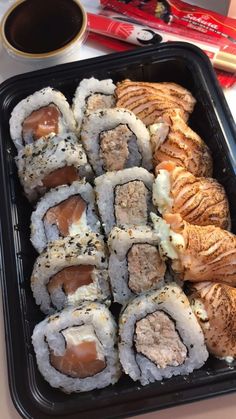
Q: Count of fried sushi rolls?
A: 5